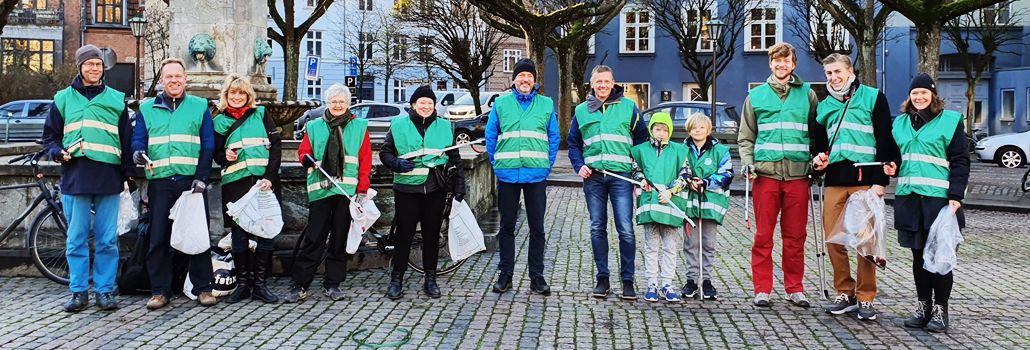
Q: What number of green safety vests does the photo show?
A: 12